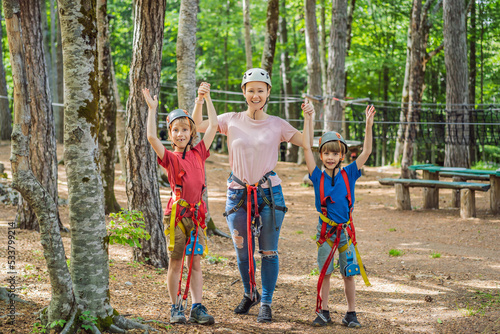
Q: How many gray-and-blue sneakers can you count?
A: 2